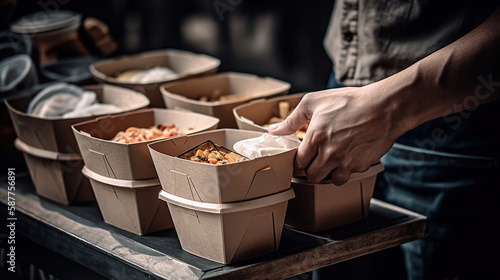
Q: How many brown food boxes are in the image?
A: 10